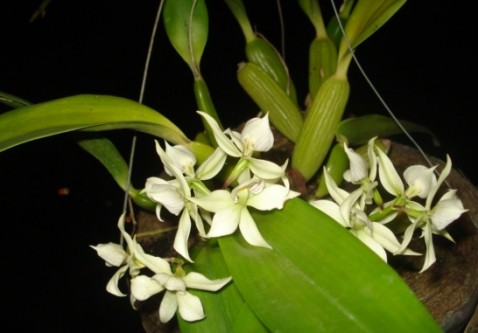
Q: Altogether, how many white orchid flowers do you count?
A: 10